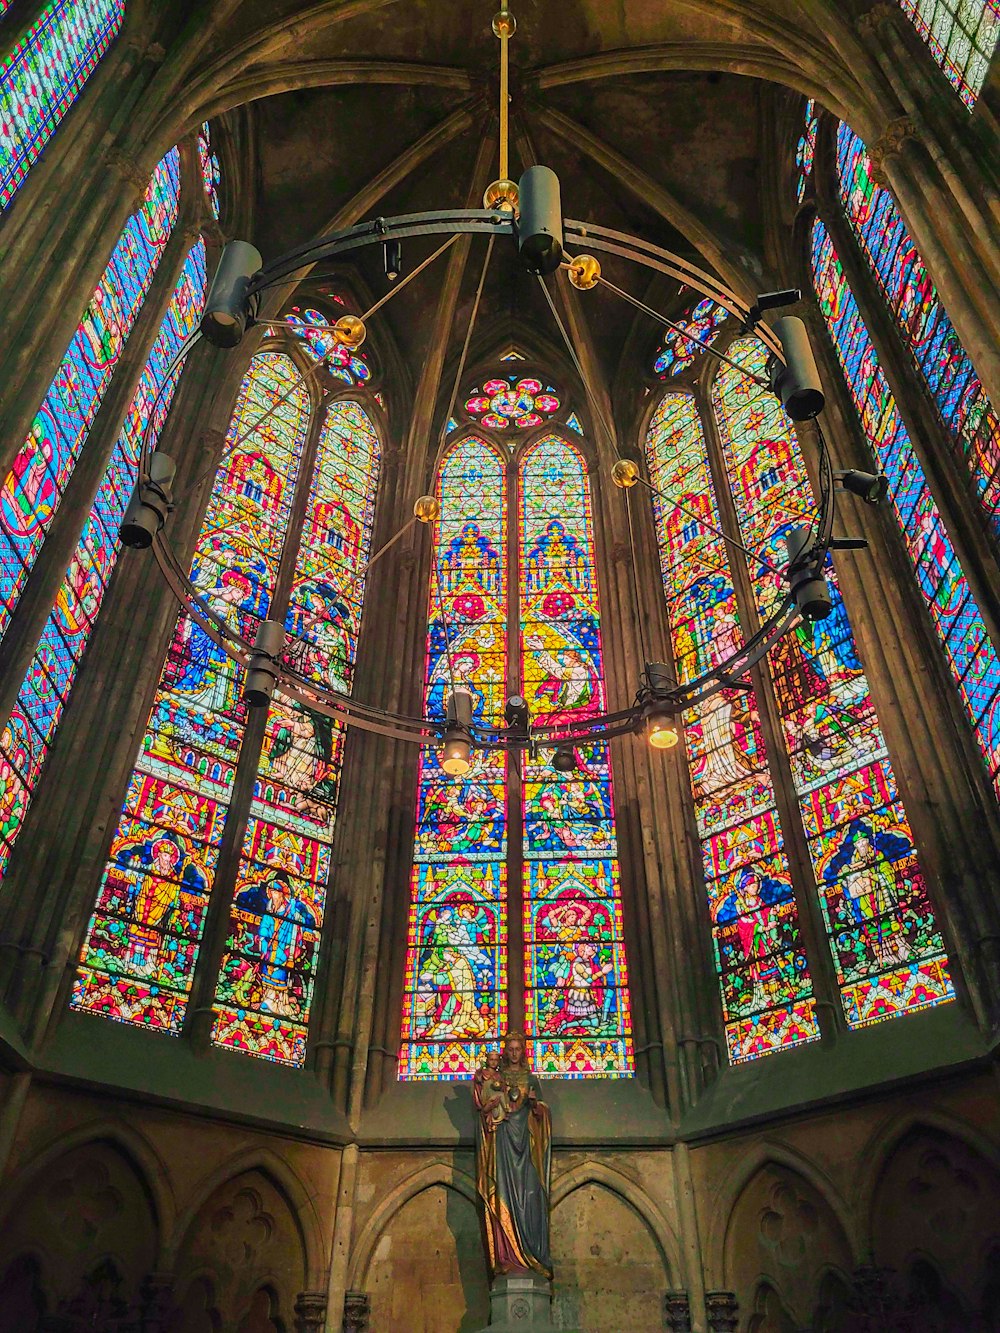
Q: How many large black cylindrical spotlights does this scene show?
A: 8